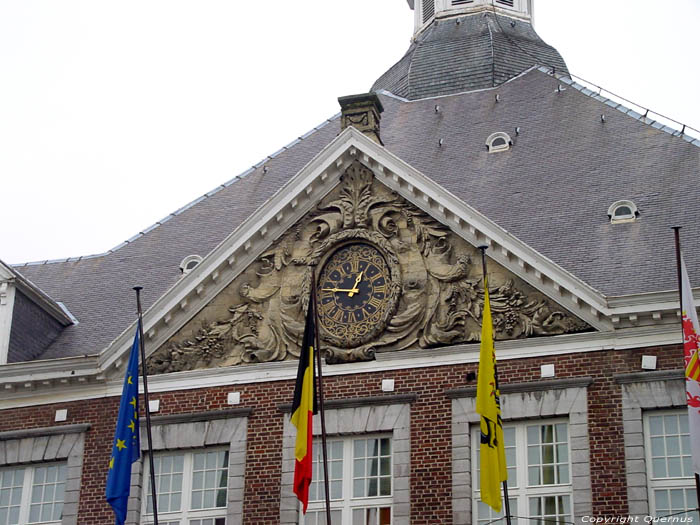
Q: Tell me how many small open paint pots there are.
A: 0